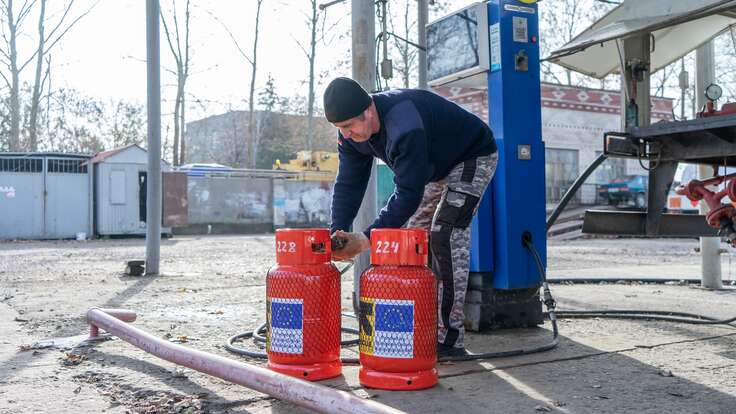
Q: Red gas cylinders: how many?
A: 2